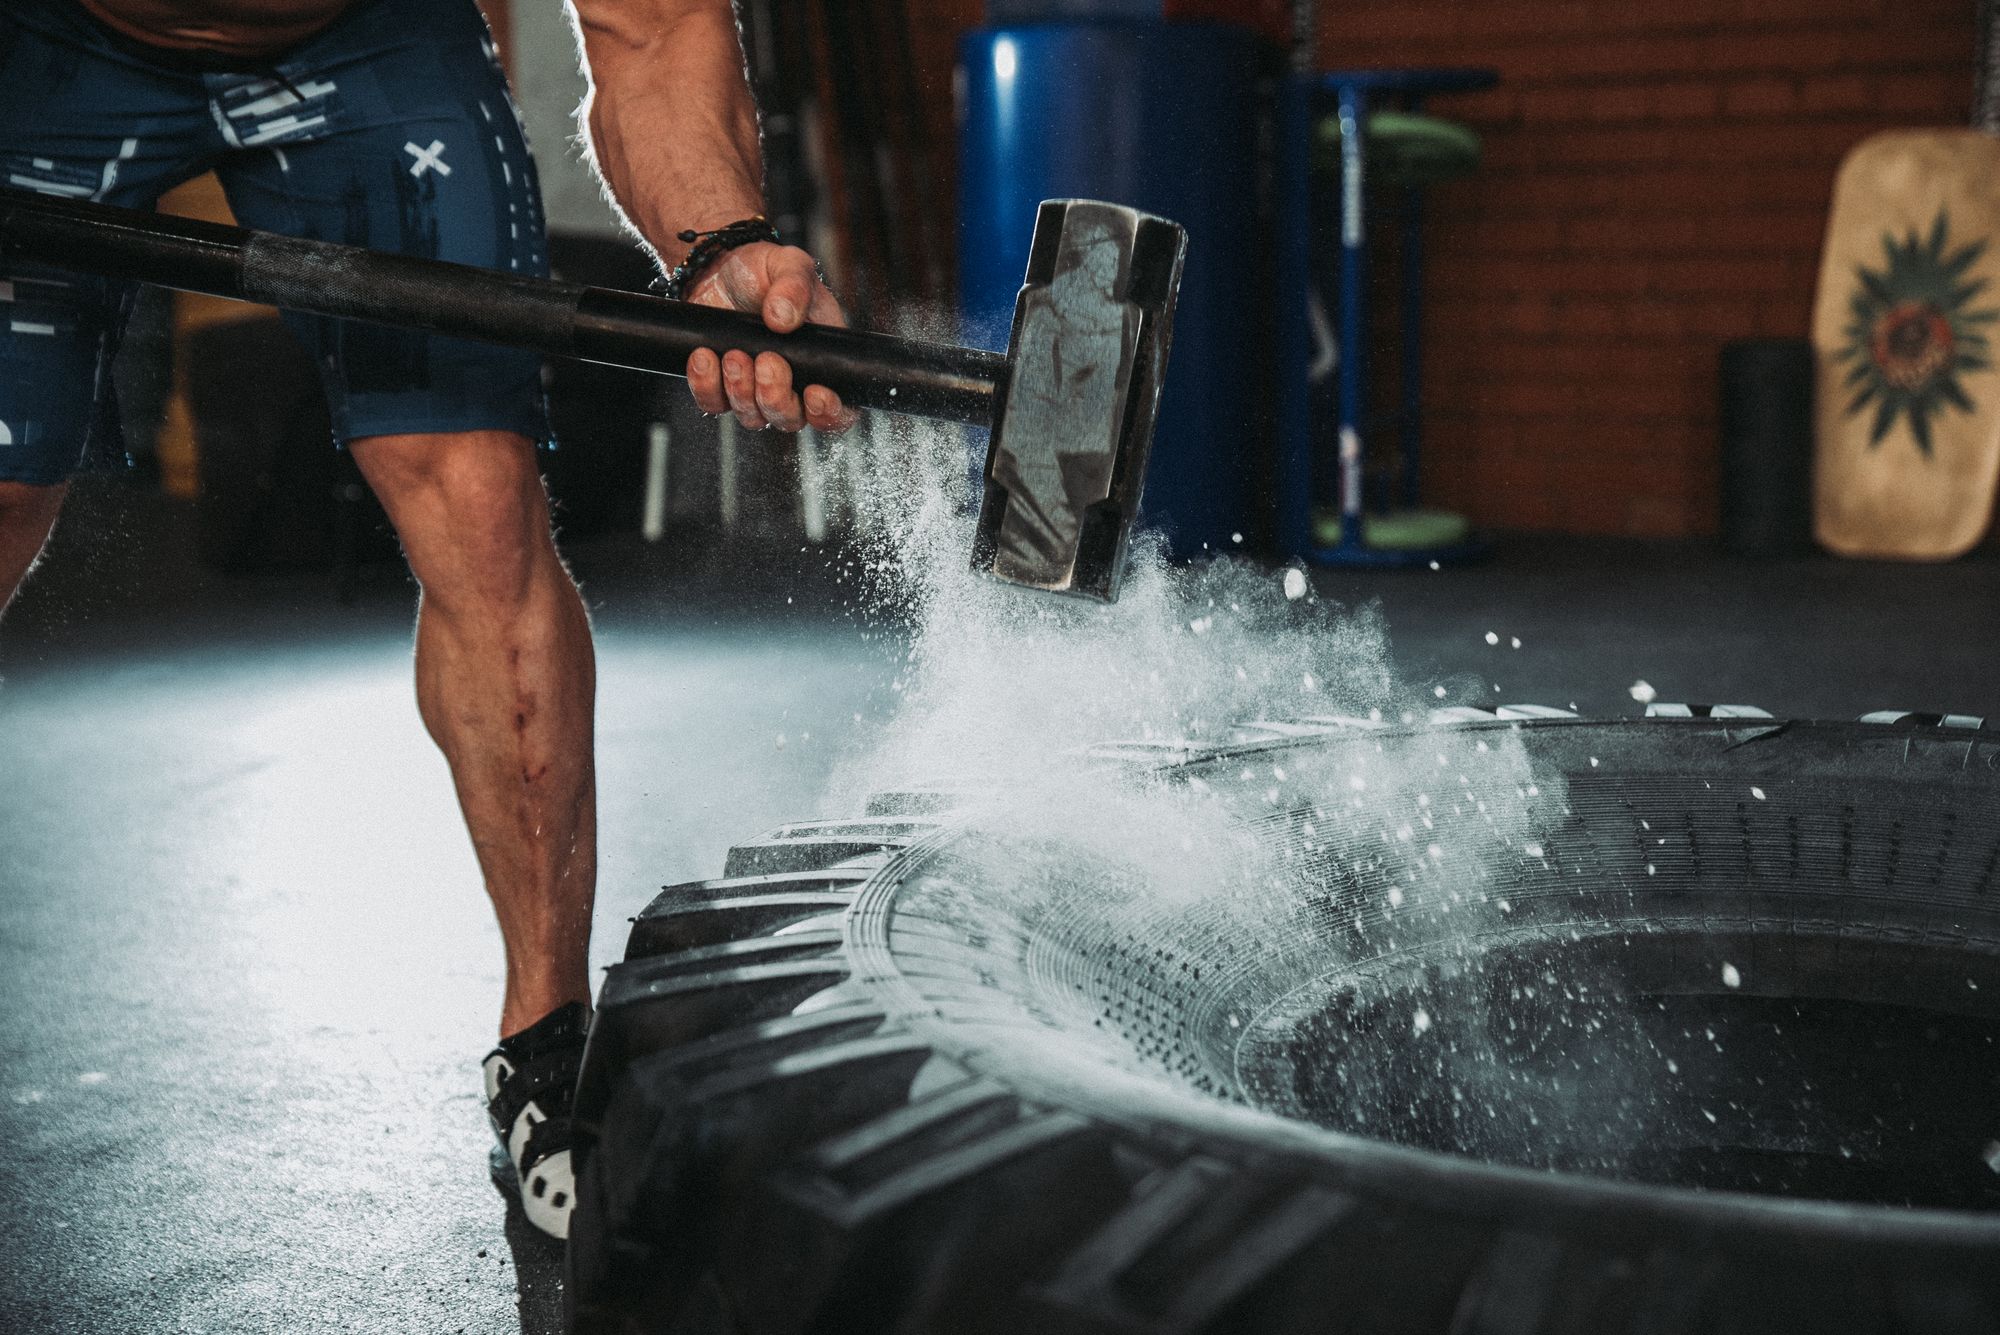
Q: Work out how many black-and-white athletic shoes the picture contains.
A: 1